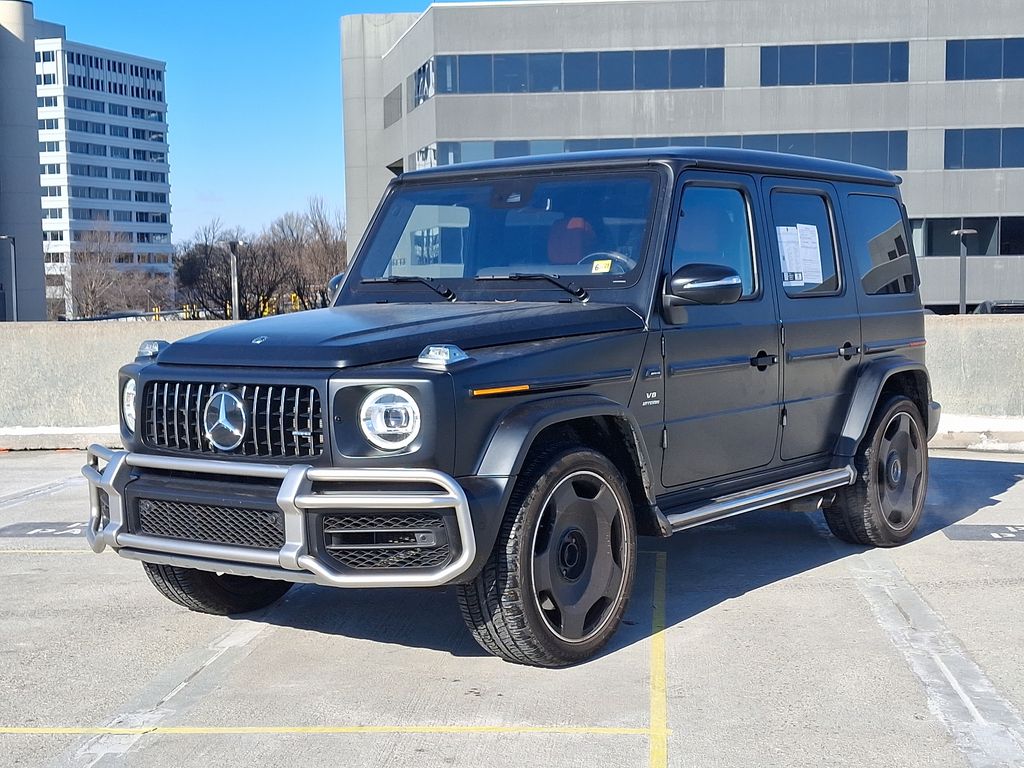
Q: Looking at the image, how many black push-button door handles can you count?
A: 2